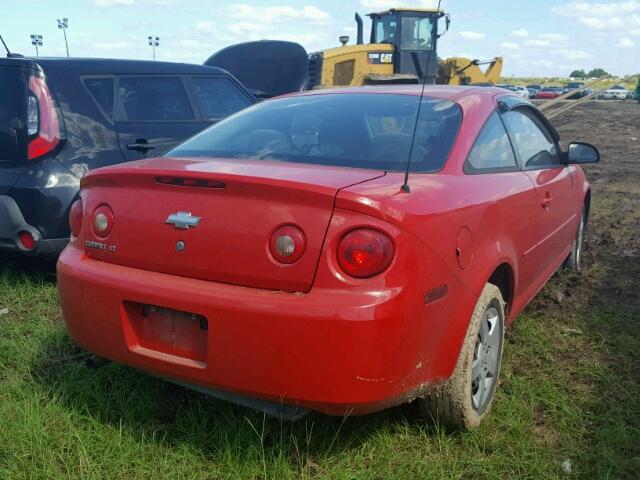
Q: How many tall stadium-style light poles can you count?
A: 3